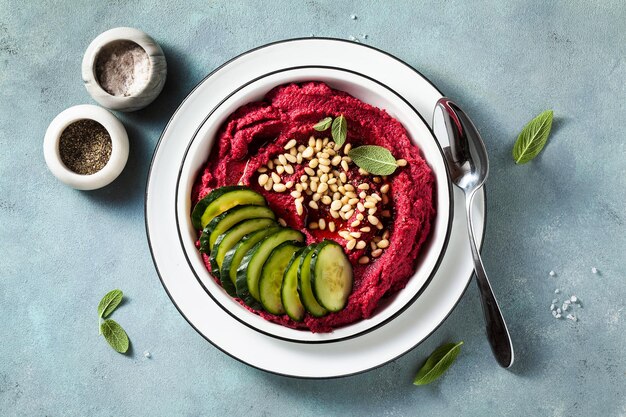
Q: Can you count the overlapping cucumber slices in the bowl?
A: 9